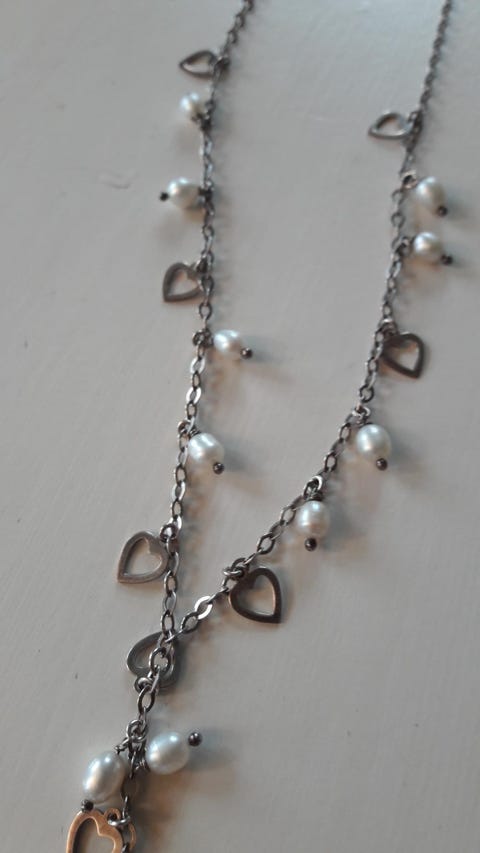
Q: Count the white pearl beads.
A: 10